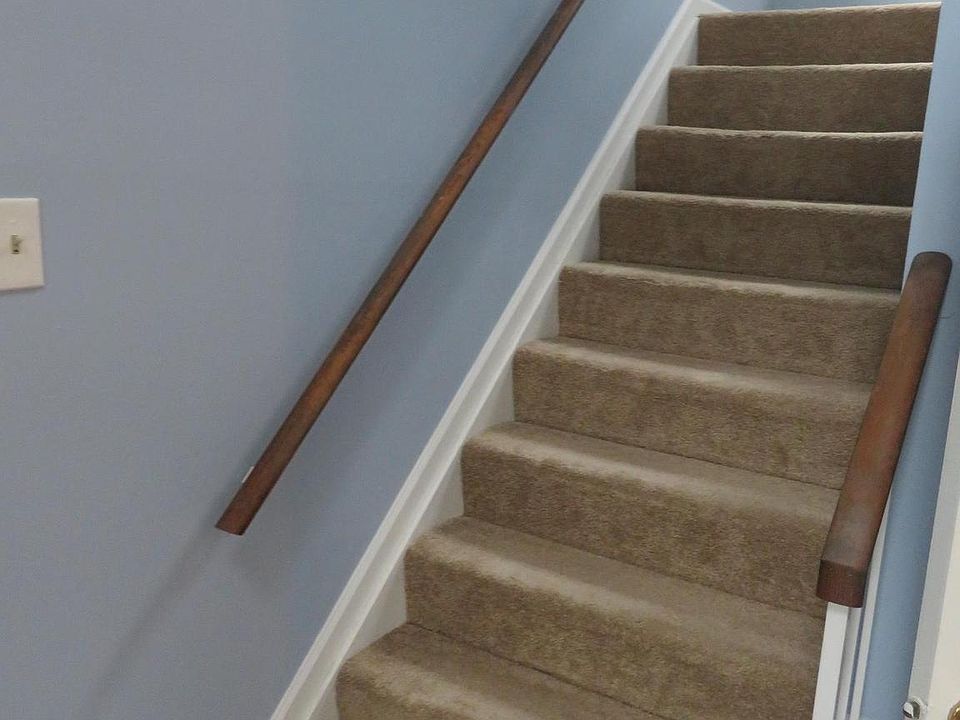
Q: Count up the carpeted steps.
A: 9